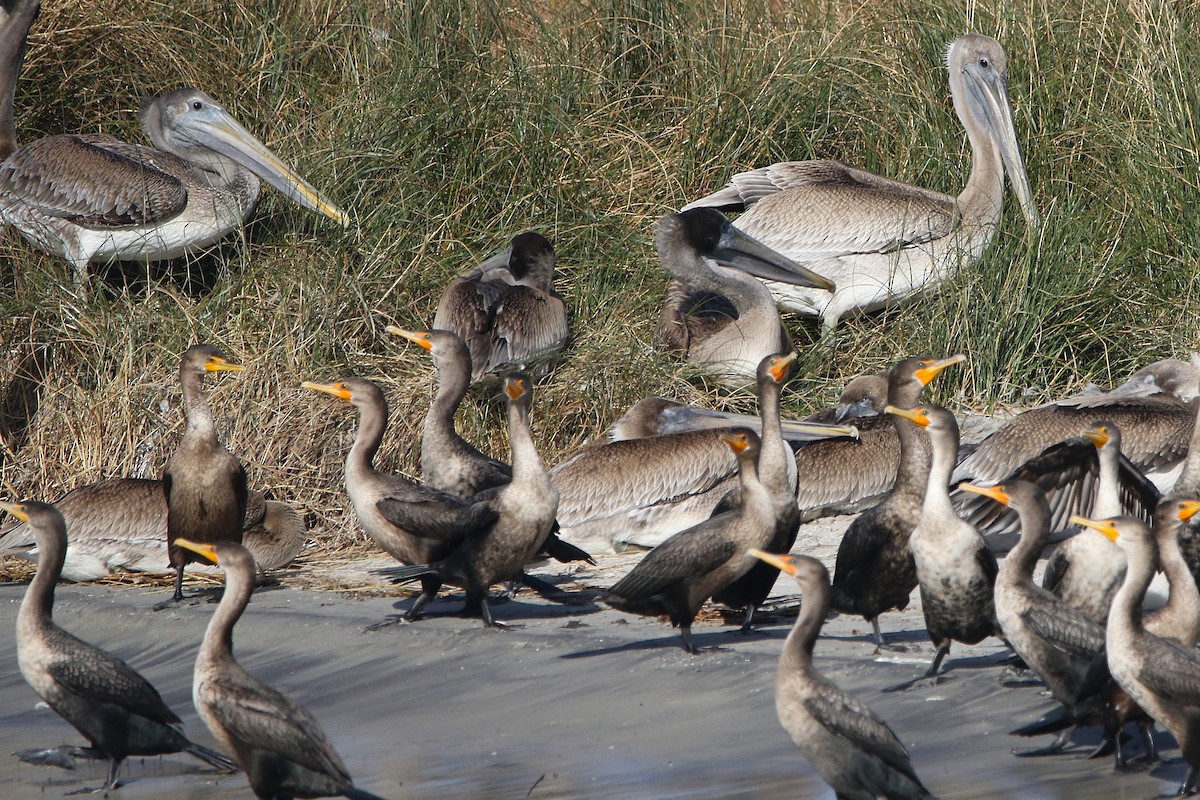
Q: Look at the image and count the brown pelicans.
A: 9